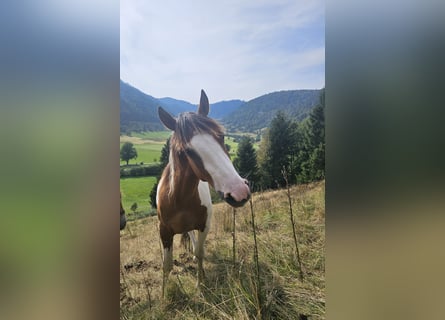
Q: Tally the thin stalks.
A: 3